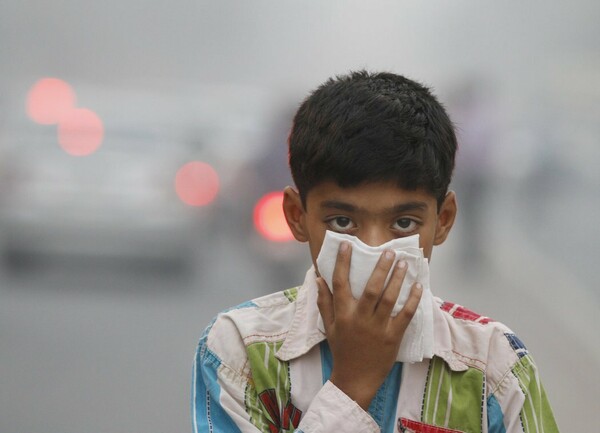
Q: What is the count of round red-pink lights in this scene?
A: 4